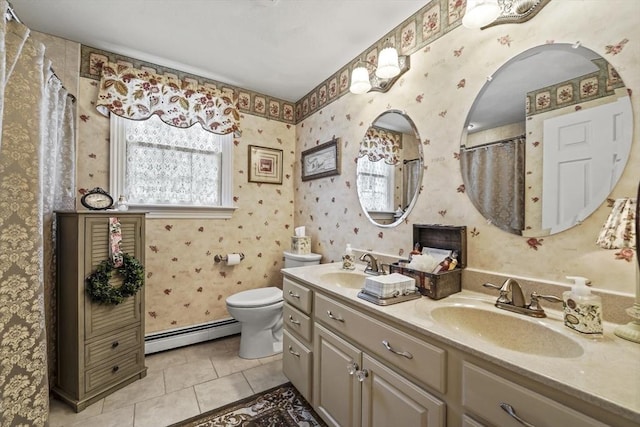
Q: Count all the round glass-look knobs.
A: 2